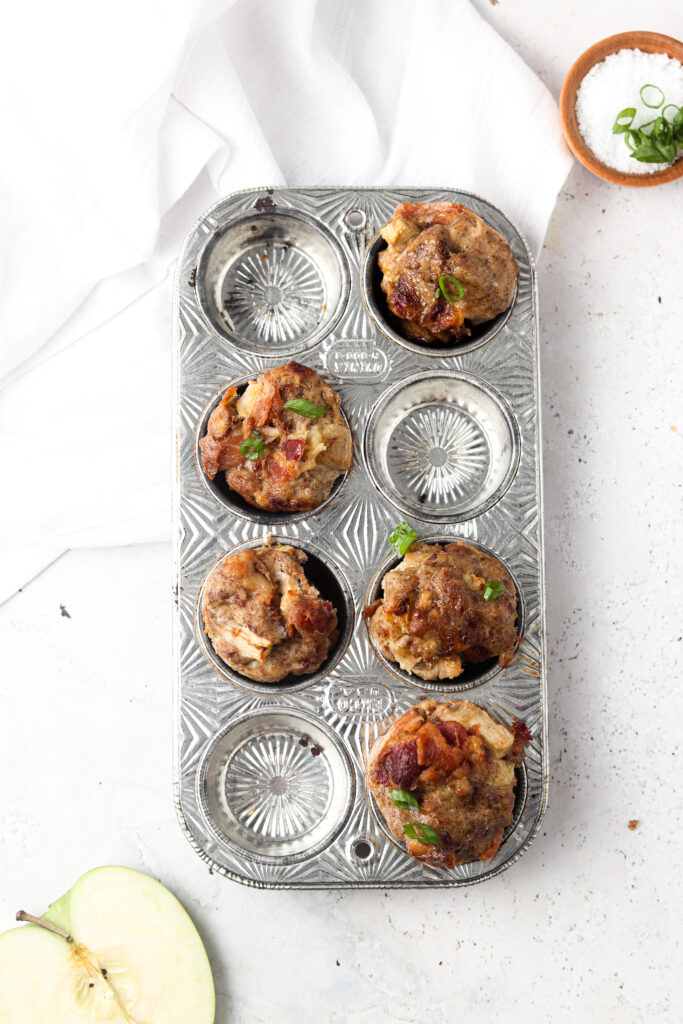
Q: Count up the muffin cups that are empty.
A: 3